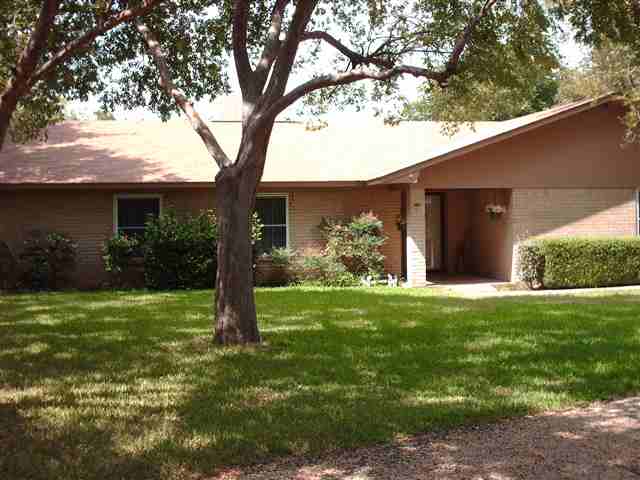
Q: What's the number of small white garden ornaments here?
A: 2